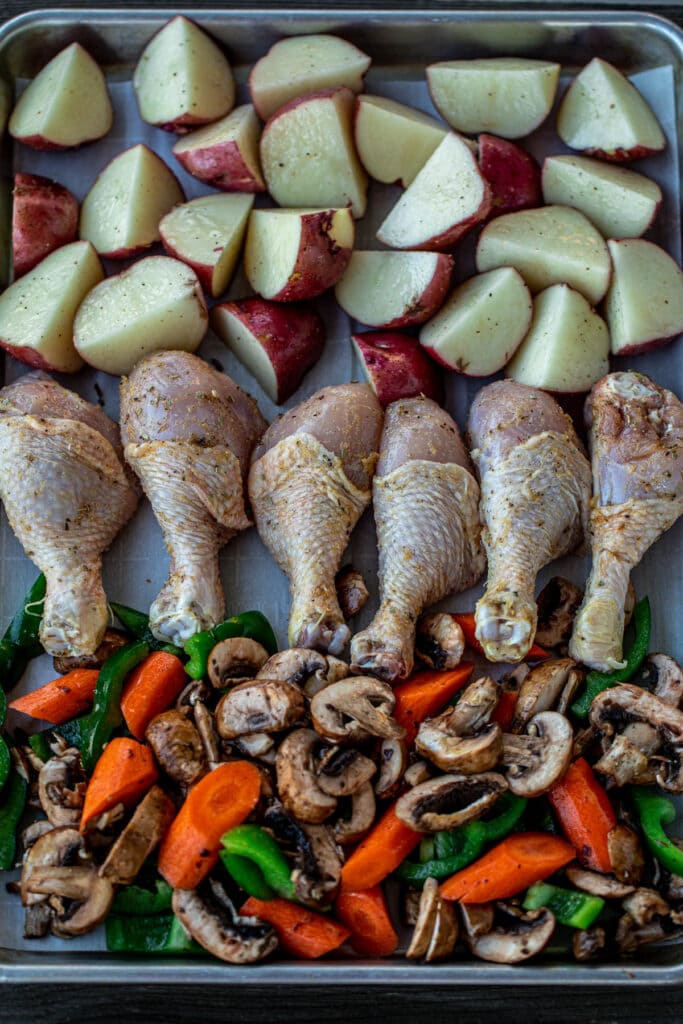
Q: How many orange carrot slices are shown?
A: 12